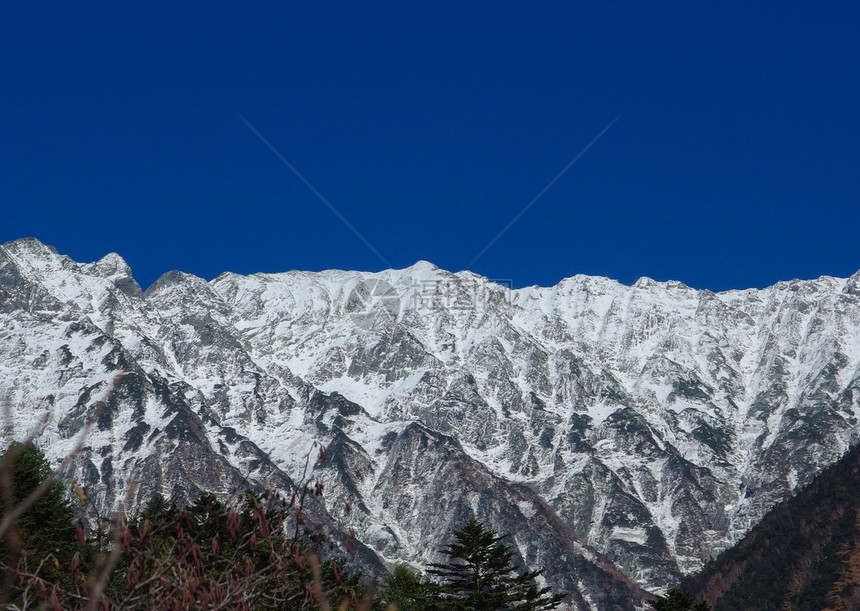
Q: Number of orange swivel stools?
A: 0